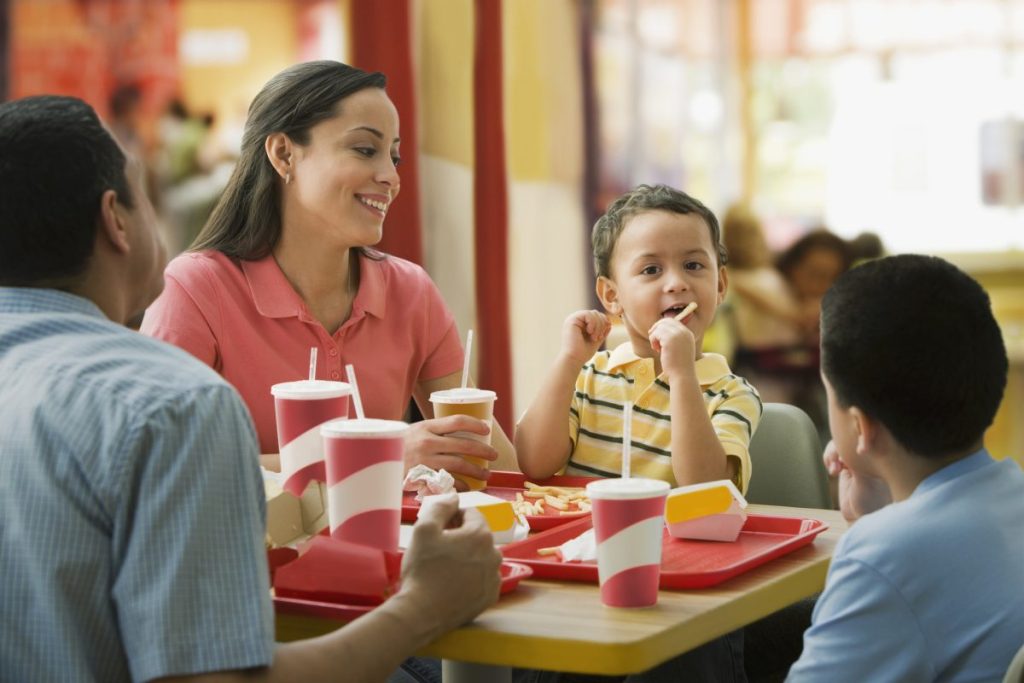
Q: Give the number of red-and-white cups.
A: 3